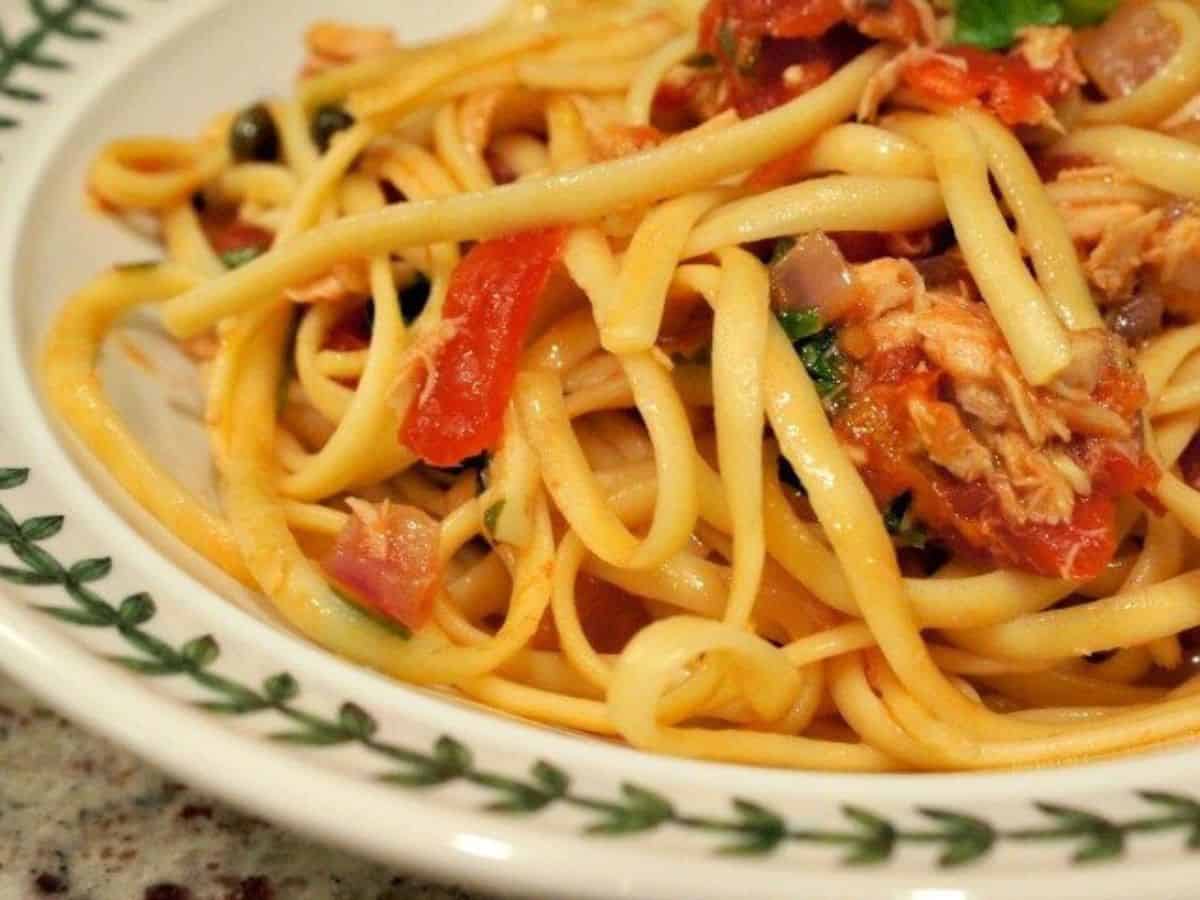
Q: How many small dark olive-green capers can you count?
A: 2